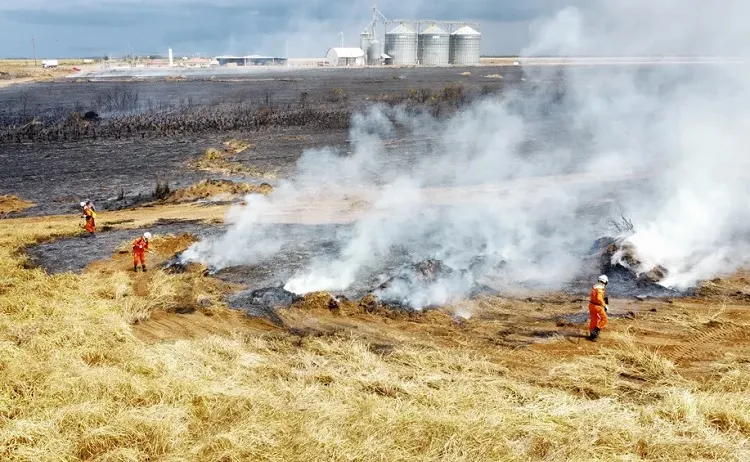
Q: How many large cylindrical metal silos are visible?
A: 3